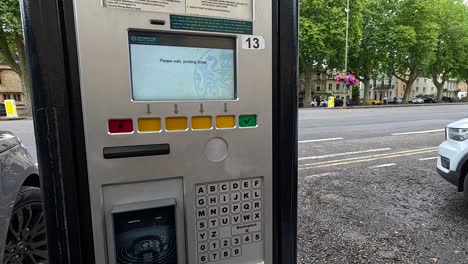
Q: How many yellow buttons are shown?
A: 4